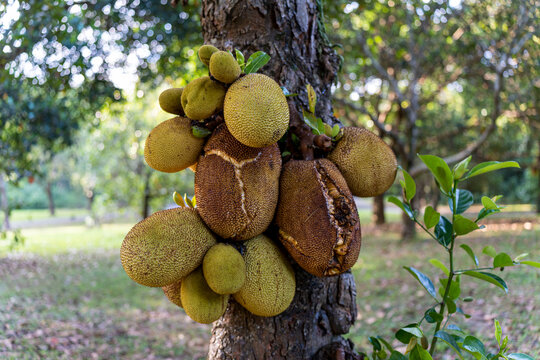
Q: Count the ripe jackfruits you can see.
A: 2